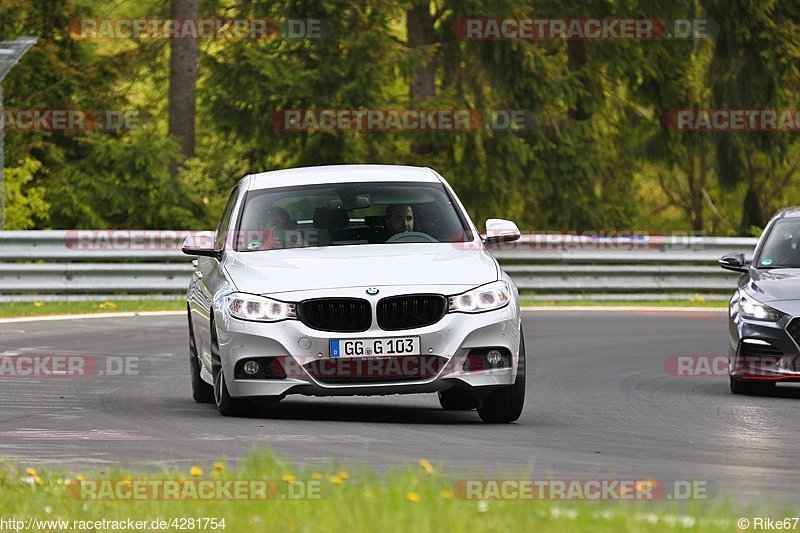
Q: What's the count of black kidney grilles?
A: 2